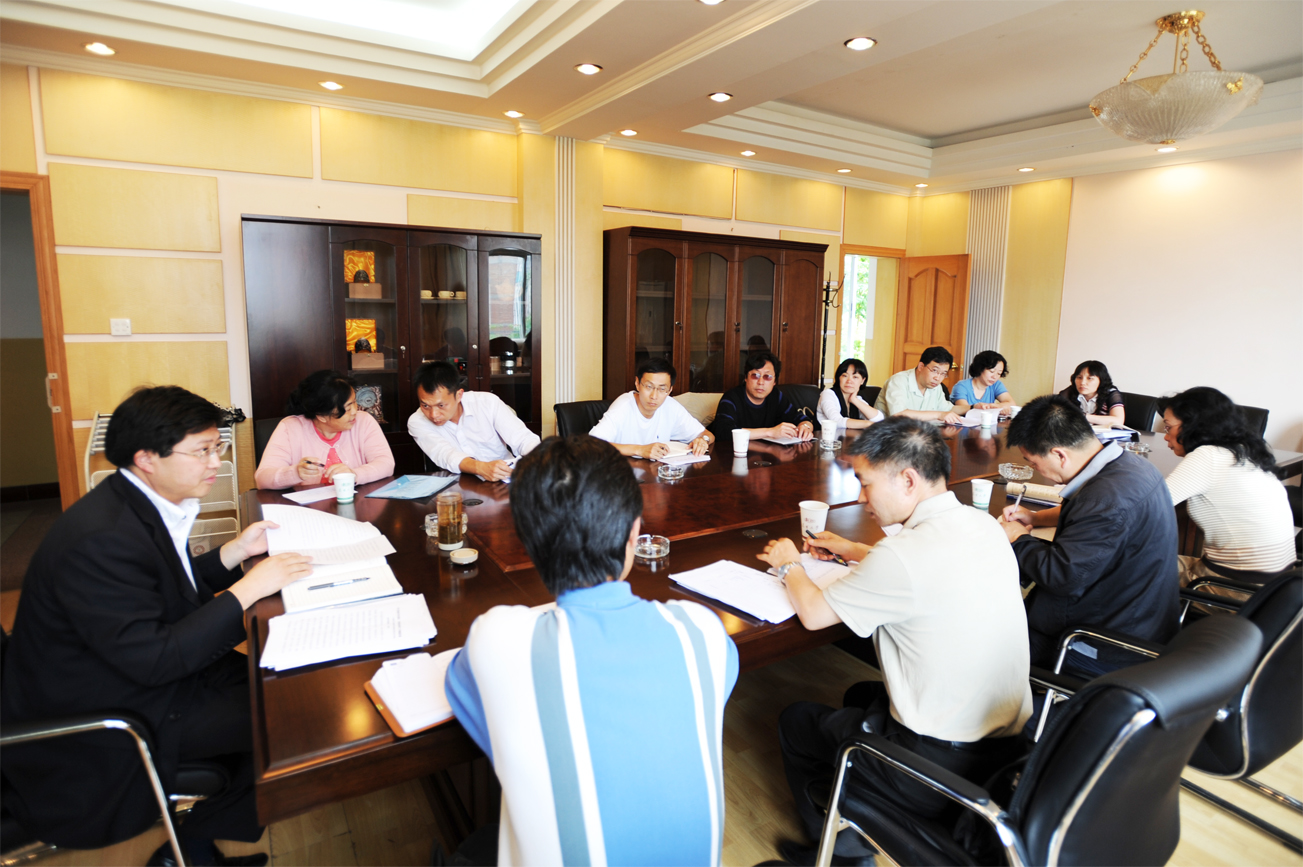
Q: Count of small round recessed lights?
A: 13